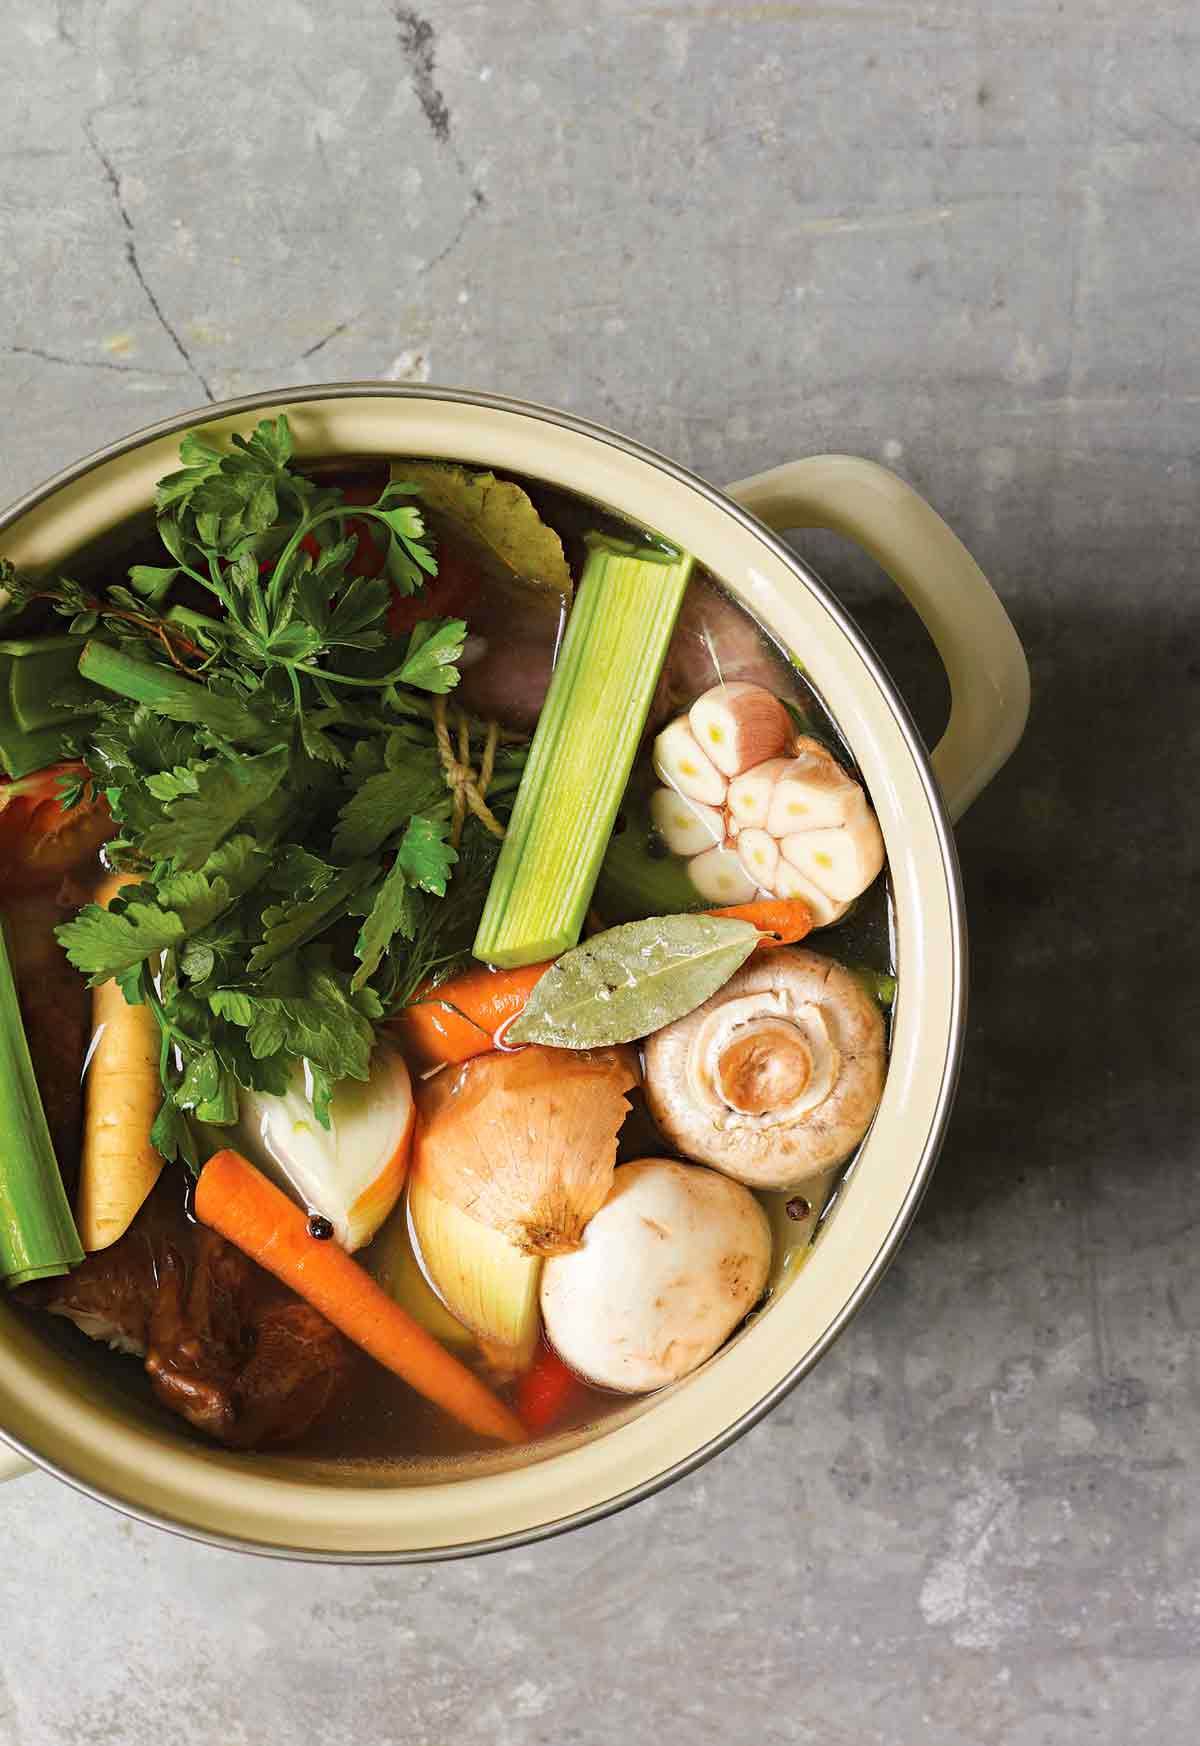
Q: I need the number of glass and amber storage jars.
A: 0